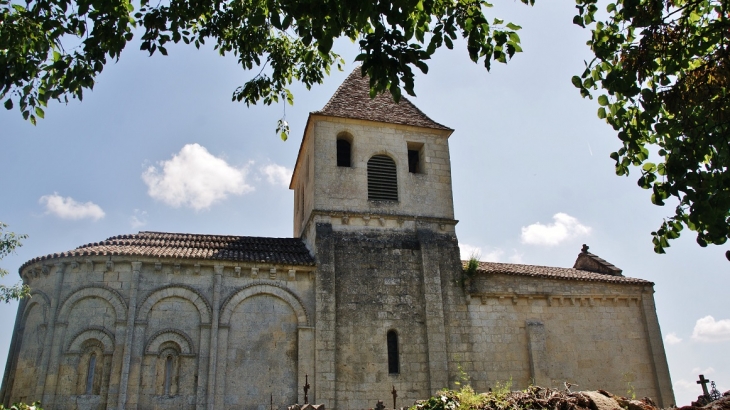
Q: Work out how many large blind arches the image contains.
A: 4